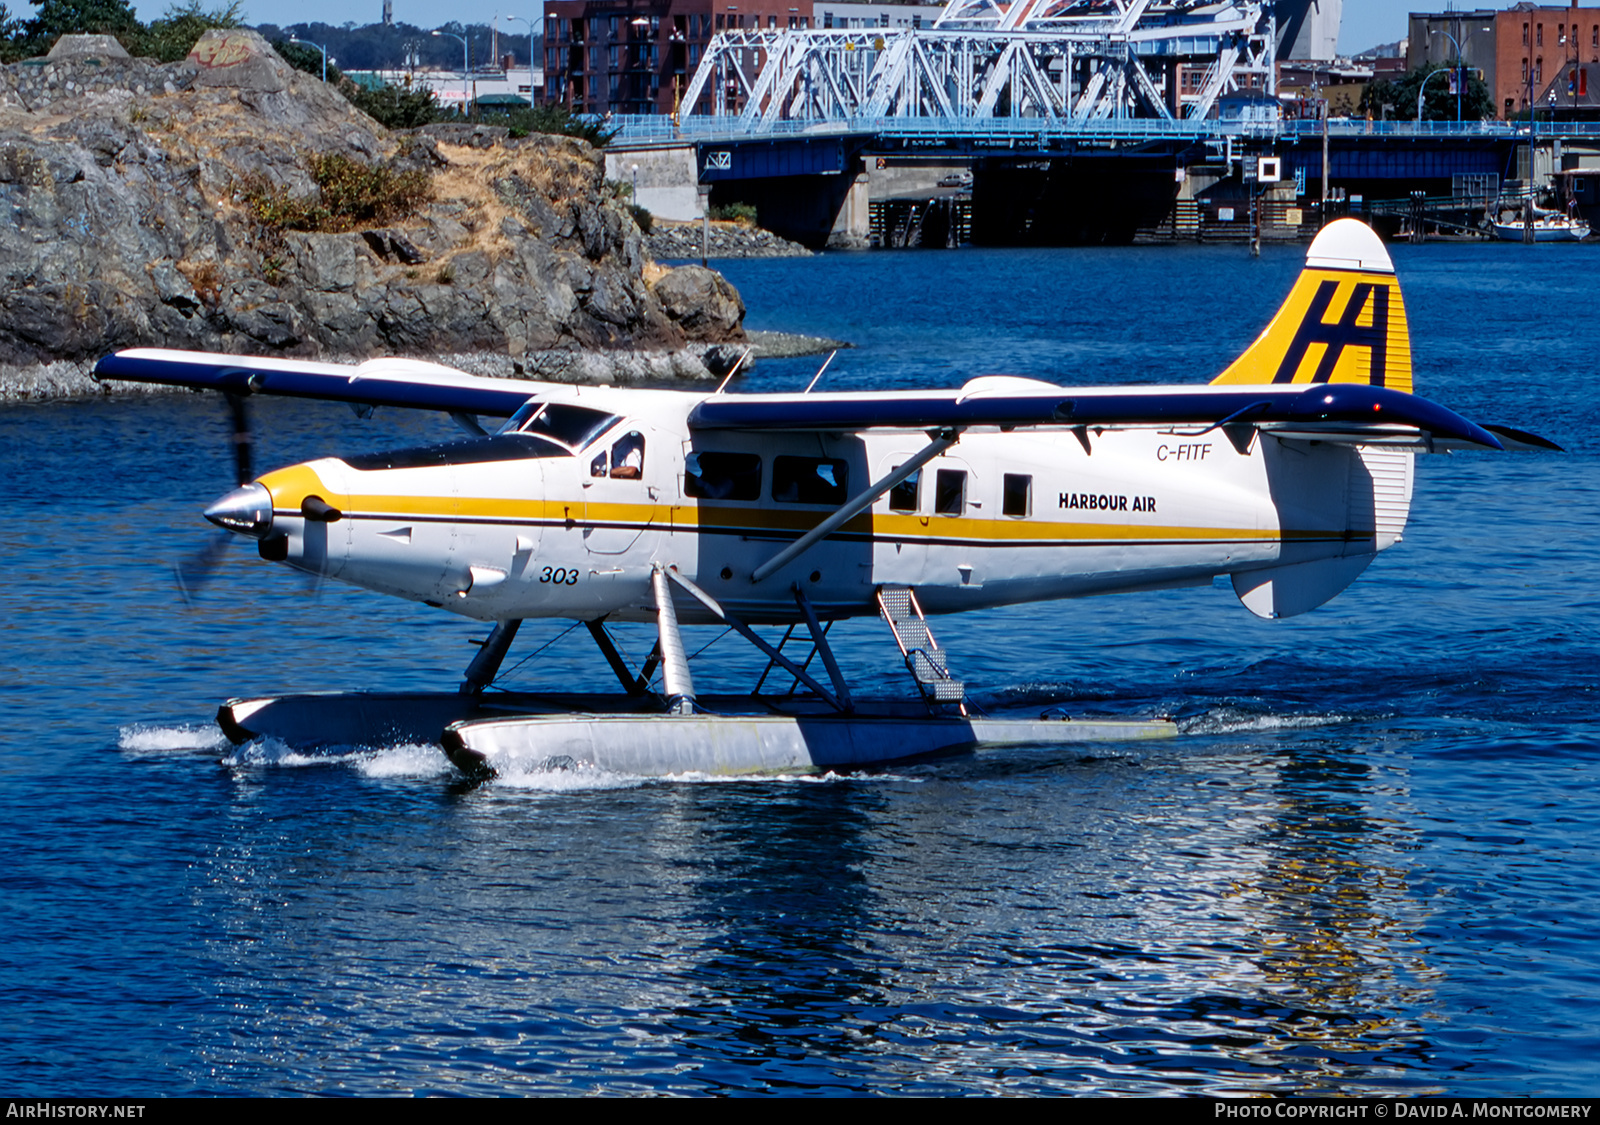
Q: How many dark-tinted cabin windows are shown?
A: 5